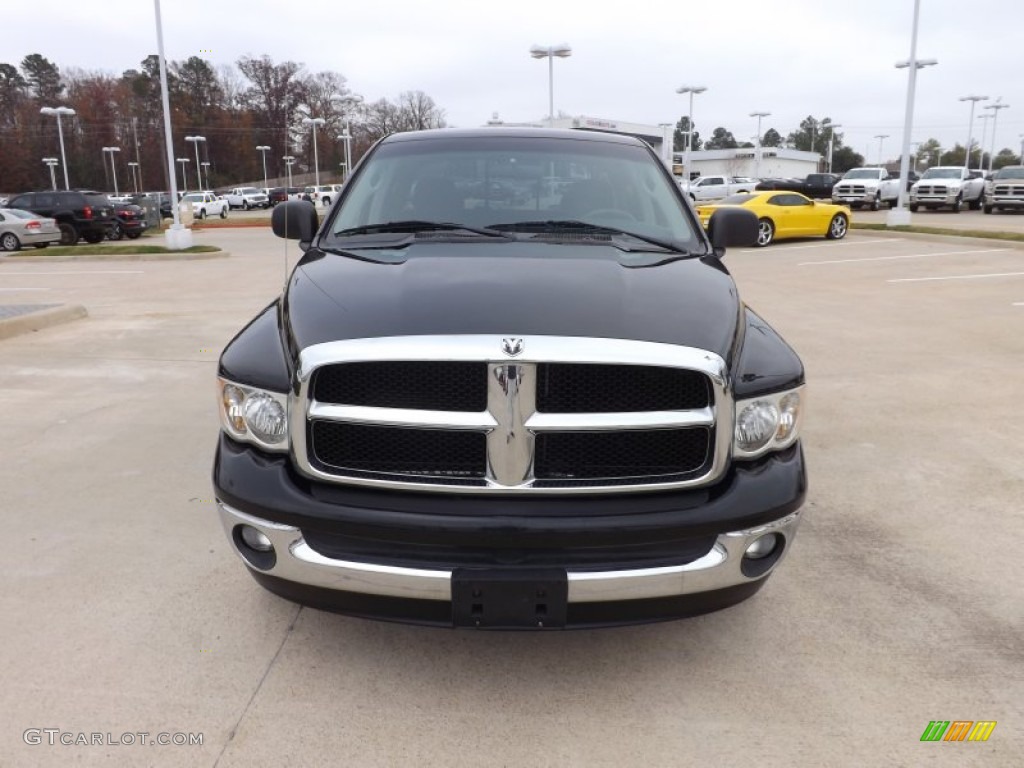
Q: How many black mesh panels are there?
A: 4